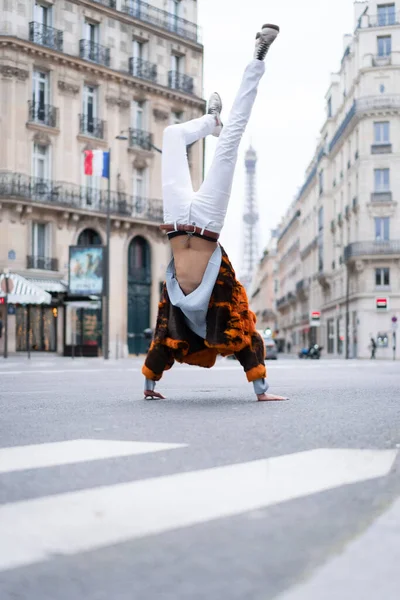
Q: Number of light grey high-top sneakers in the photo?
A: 2